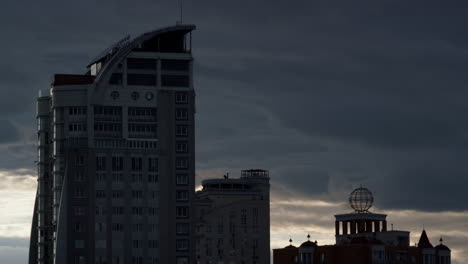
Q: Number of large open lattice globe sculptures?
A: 1